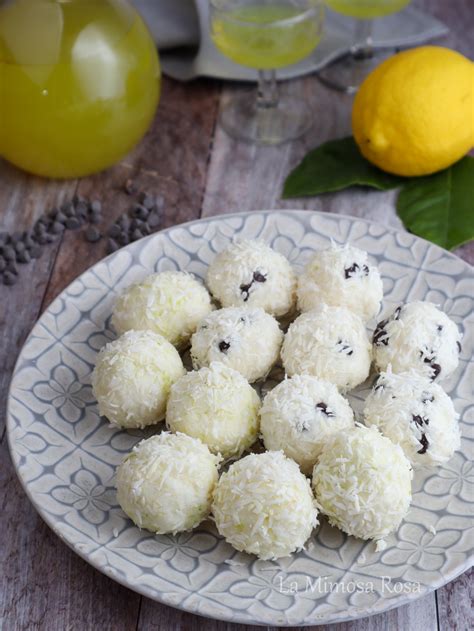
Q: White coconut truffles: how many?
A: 13